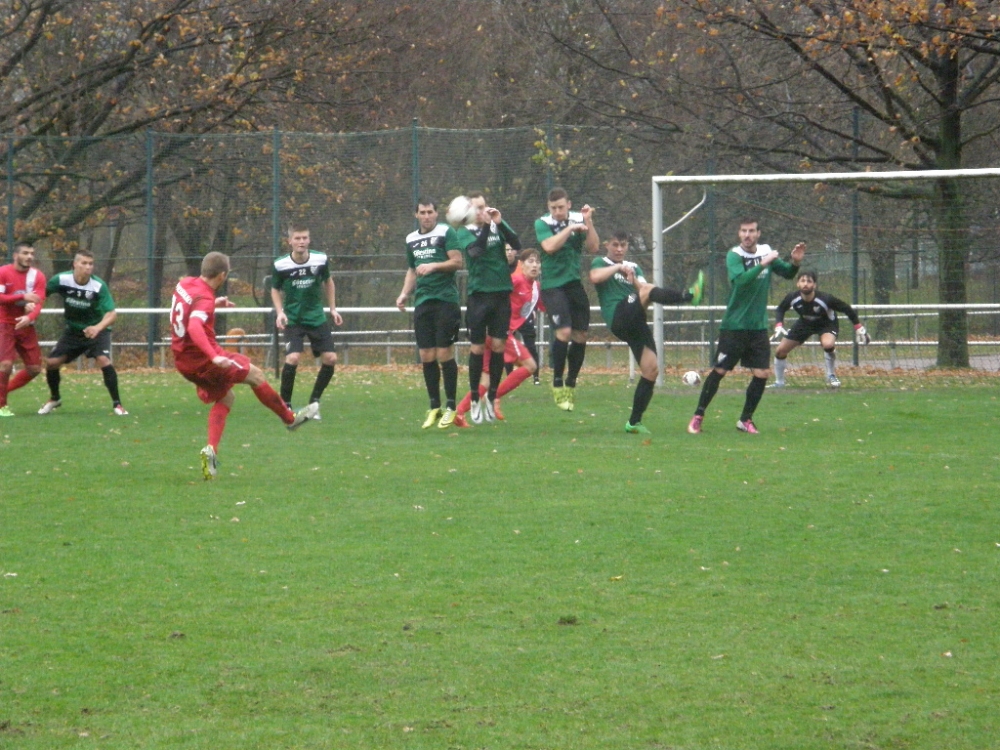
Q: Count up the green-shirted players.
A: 7